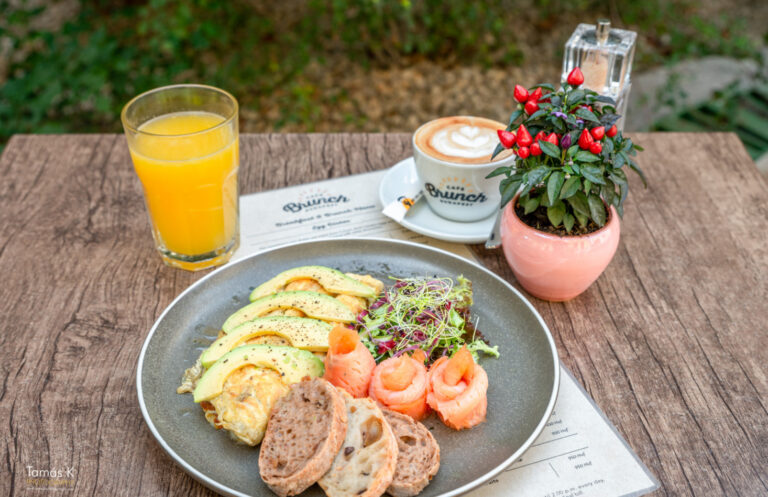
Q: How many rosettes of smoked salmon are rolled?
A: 3